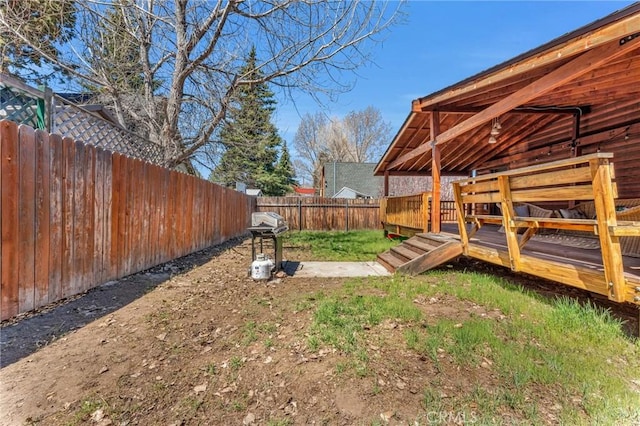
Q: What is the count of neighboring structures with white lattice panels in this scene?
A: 1